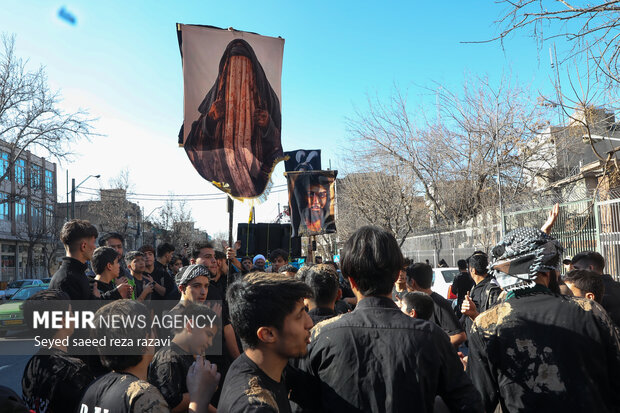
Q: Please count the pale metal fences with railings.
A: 1